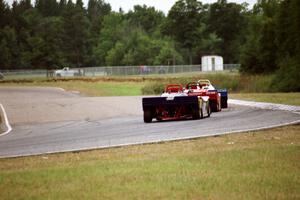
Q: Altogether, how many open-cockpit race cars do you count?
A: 3